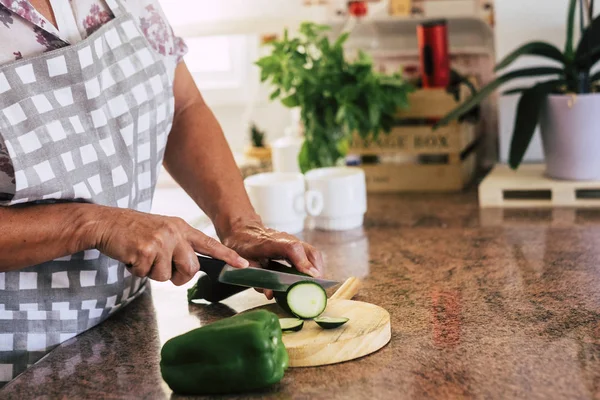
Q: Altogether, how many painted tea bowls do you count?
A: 0